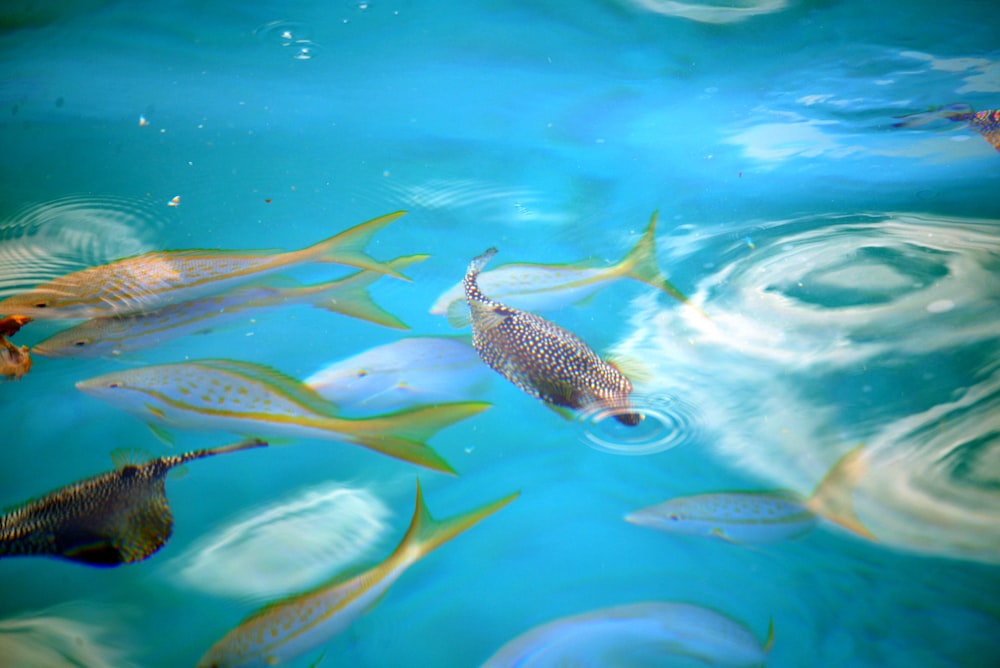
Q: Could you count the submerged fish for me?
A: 11